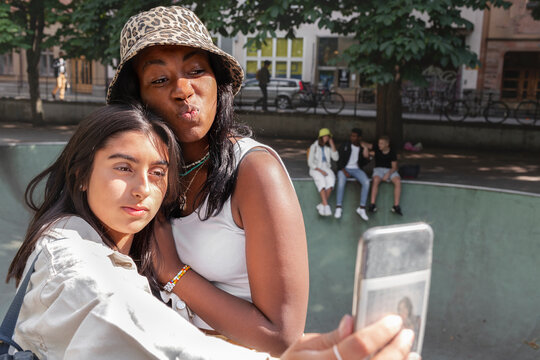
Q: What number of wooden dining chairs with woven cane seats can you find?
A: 0